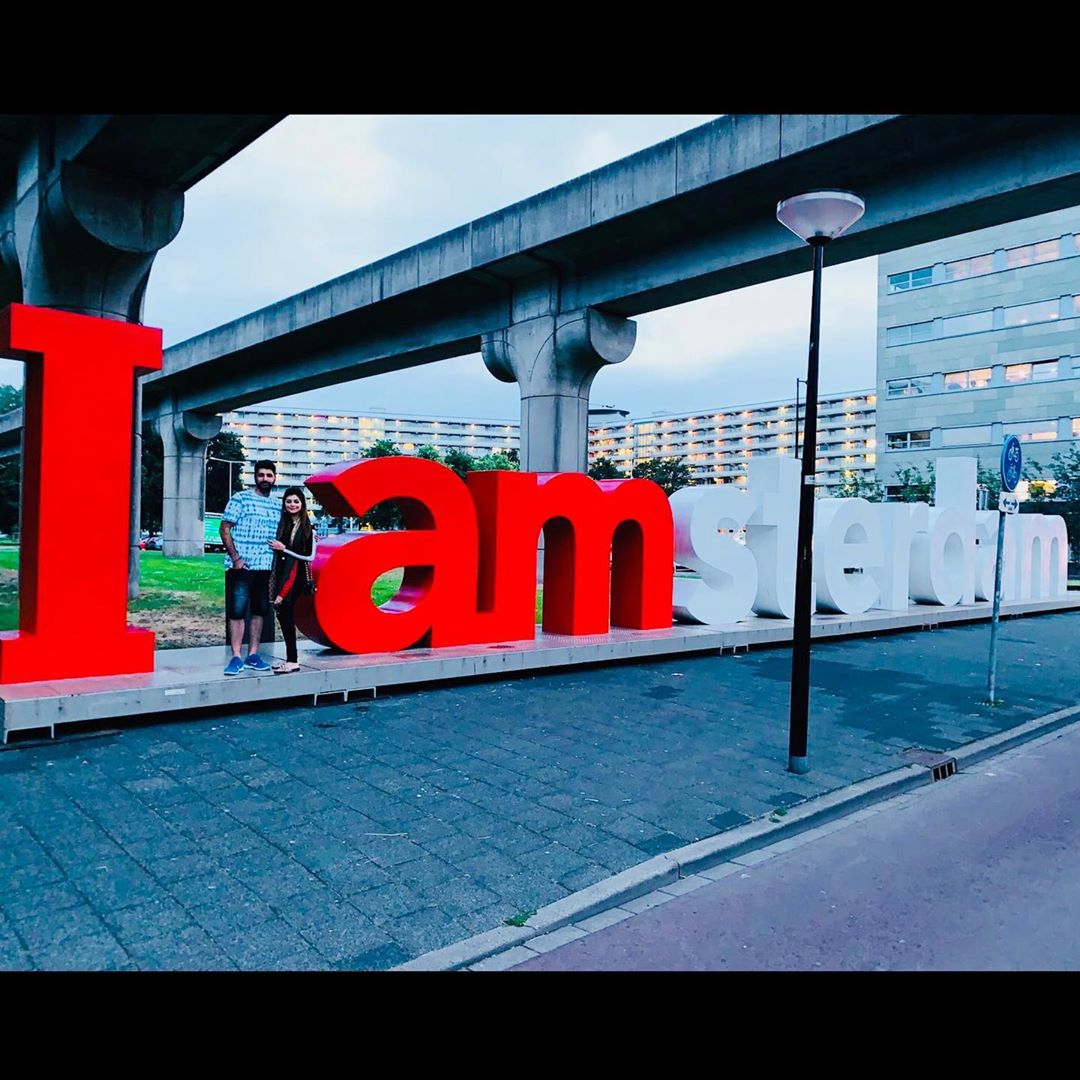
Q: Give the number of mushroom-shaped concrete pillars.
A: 3